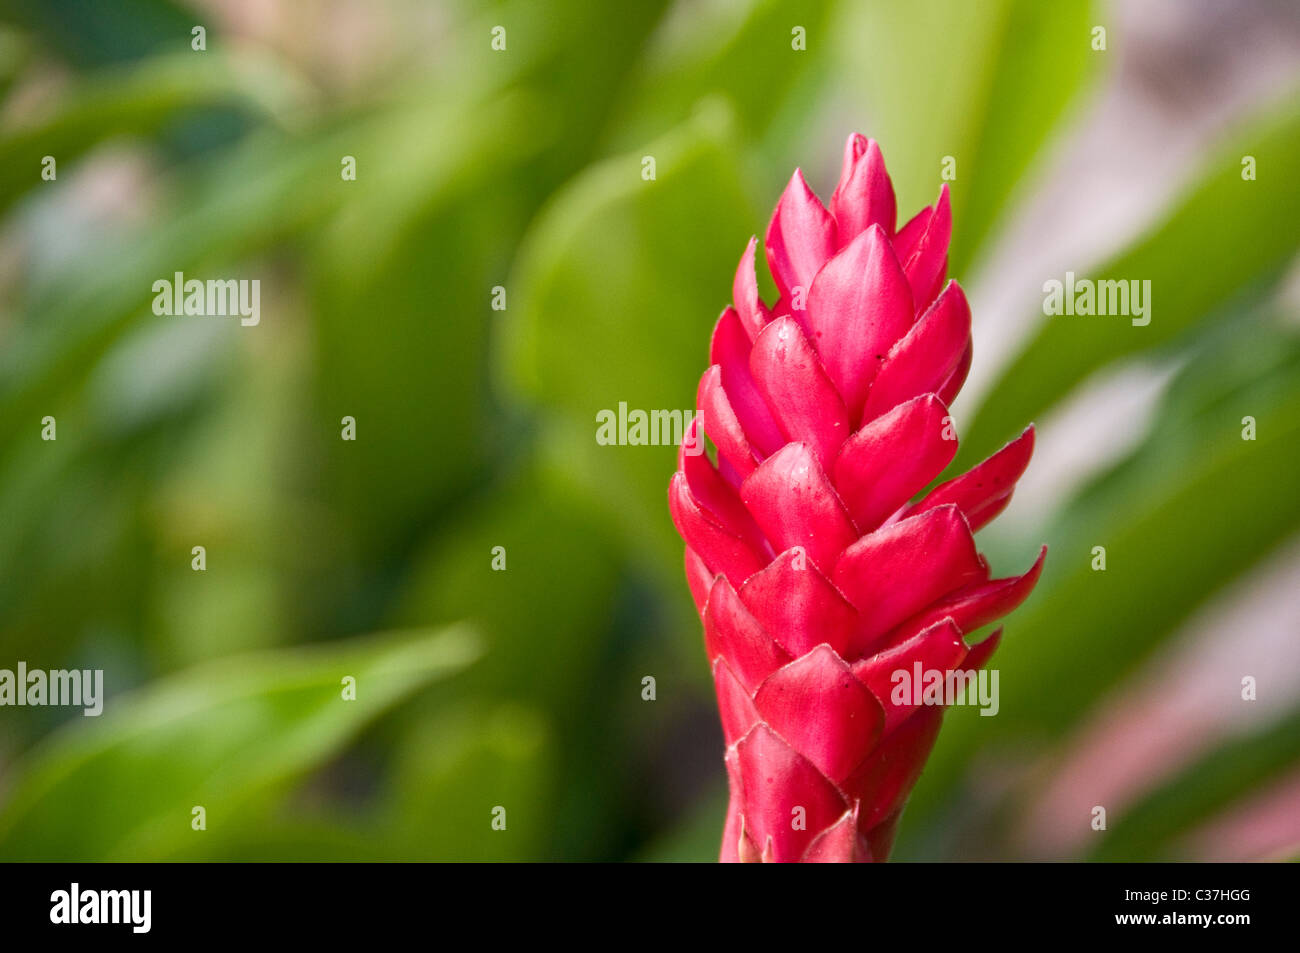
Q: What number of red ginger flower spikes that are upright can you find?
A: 1